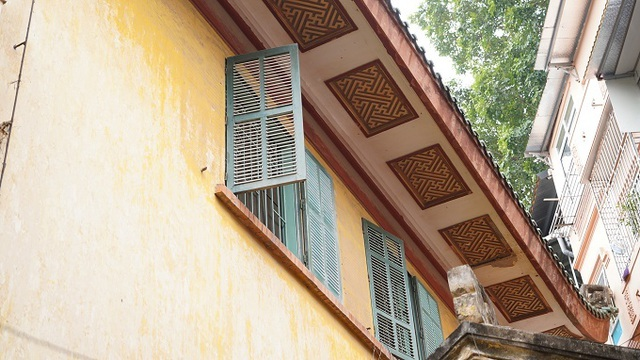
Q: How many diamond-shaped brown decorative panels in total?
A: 6